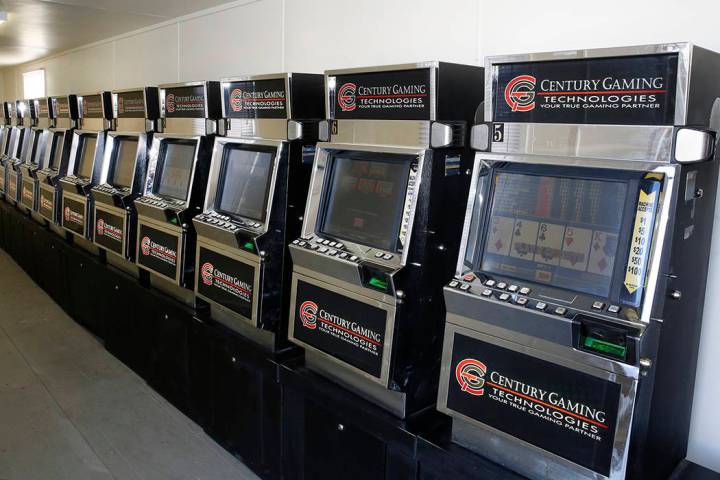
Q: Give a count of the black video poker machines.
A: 11